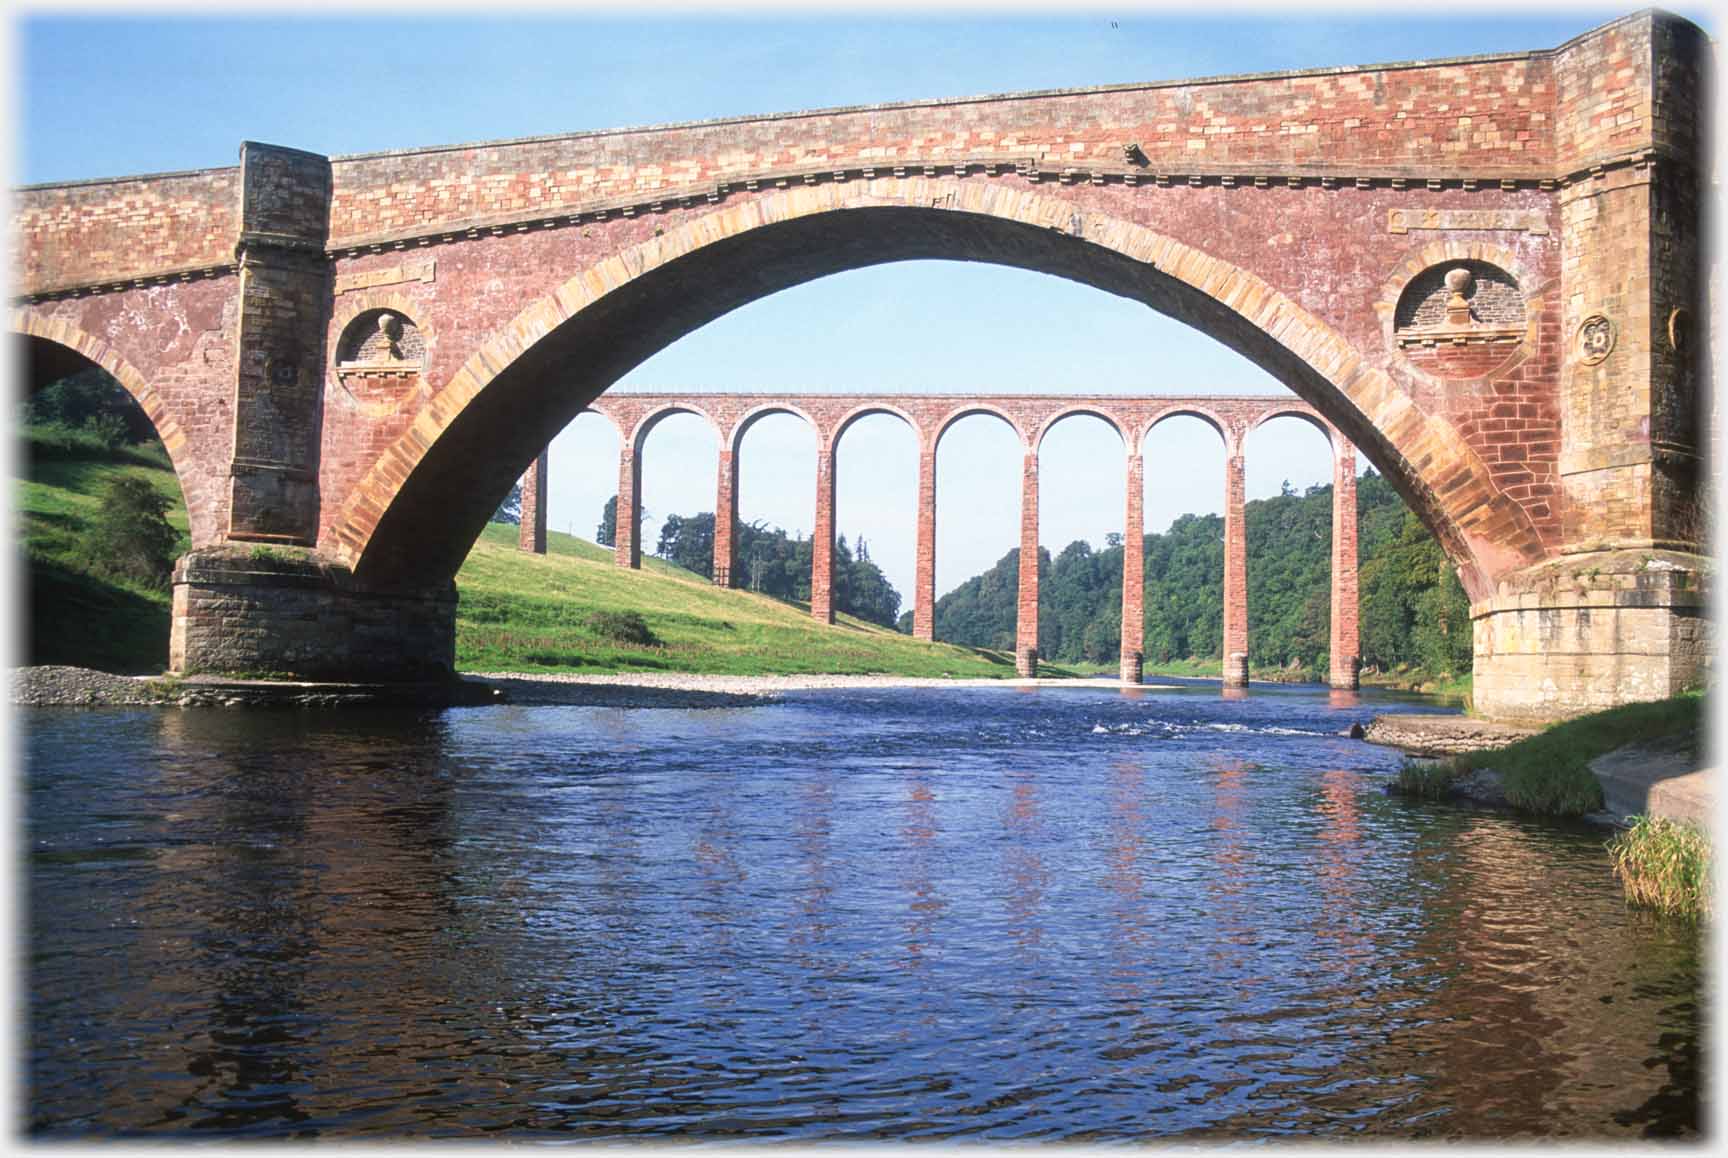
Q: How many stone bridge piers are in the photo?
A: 11